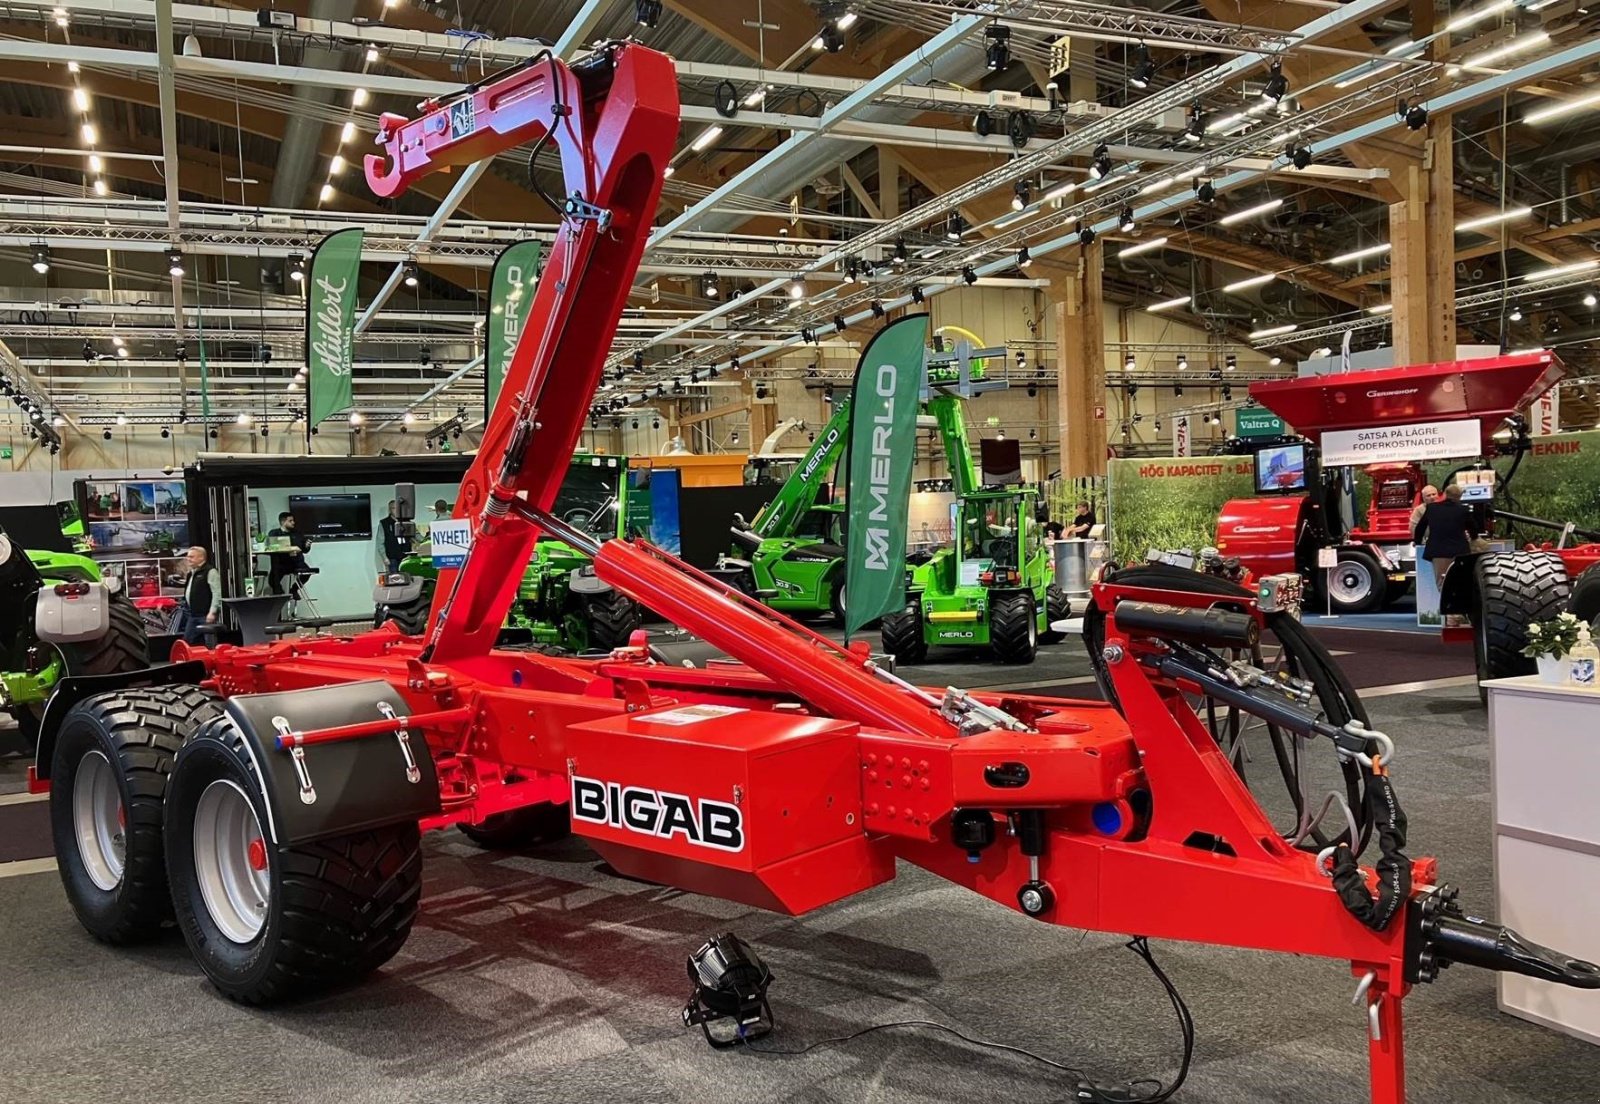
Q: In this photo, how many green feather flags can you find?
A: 3